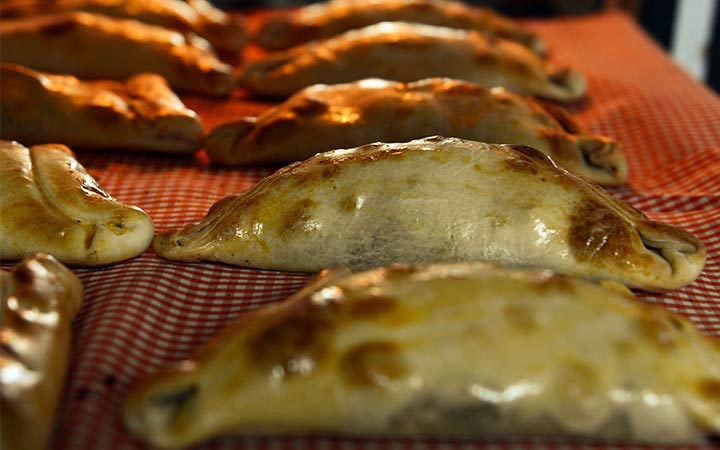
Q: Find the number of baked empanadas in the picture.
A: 10